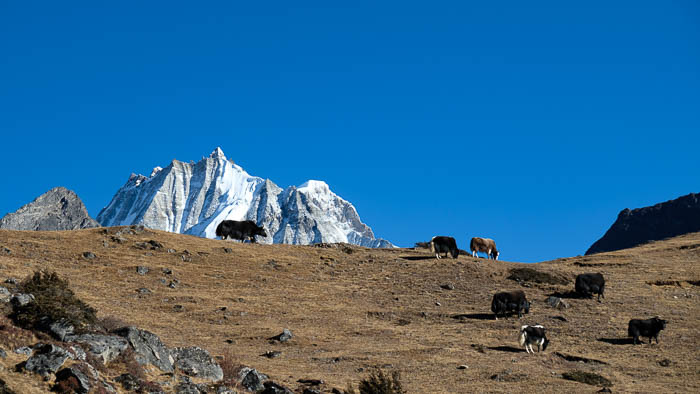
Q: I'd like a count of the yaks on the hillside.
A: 7